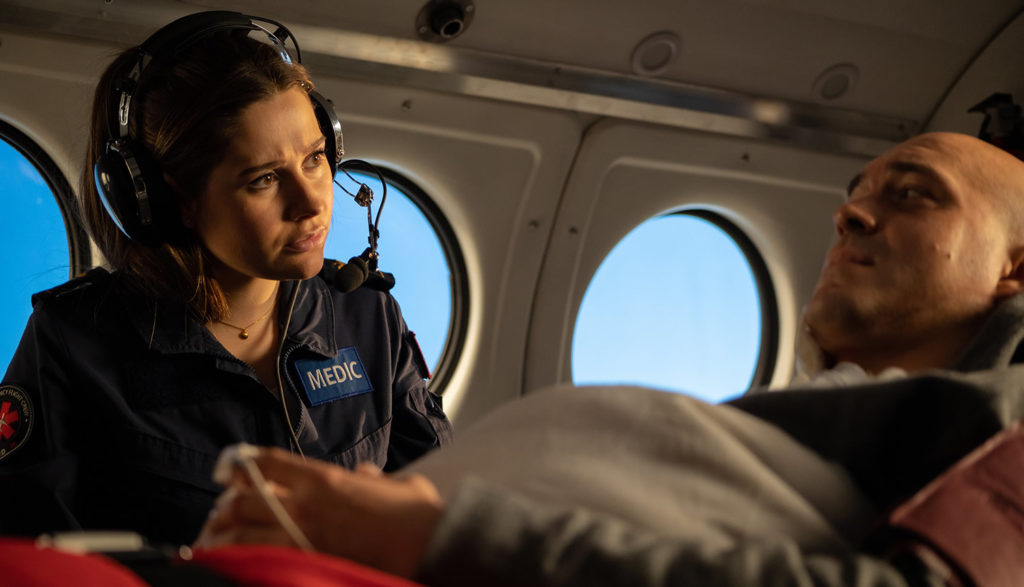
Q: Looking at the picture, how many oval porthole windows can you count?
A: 3